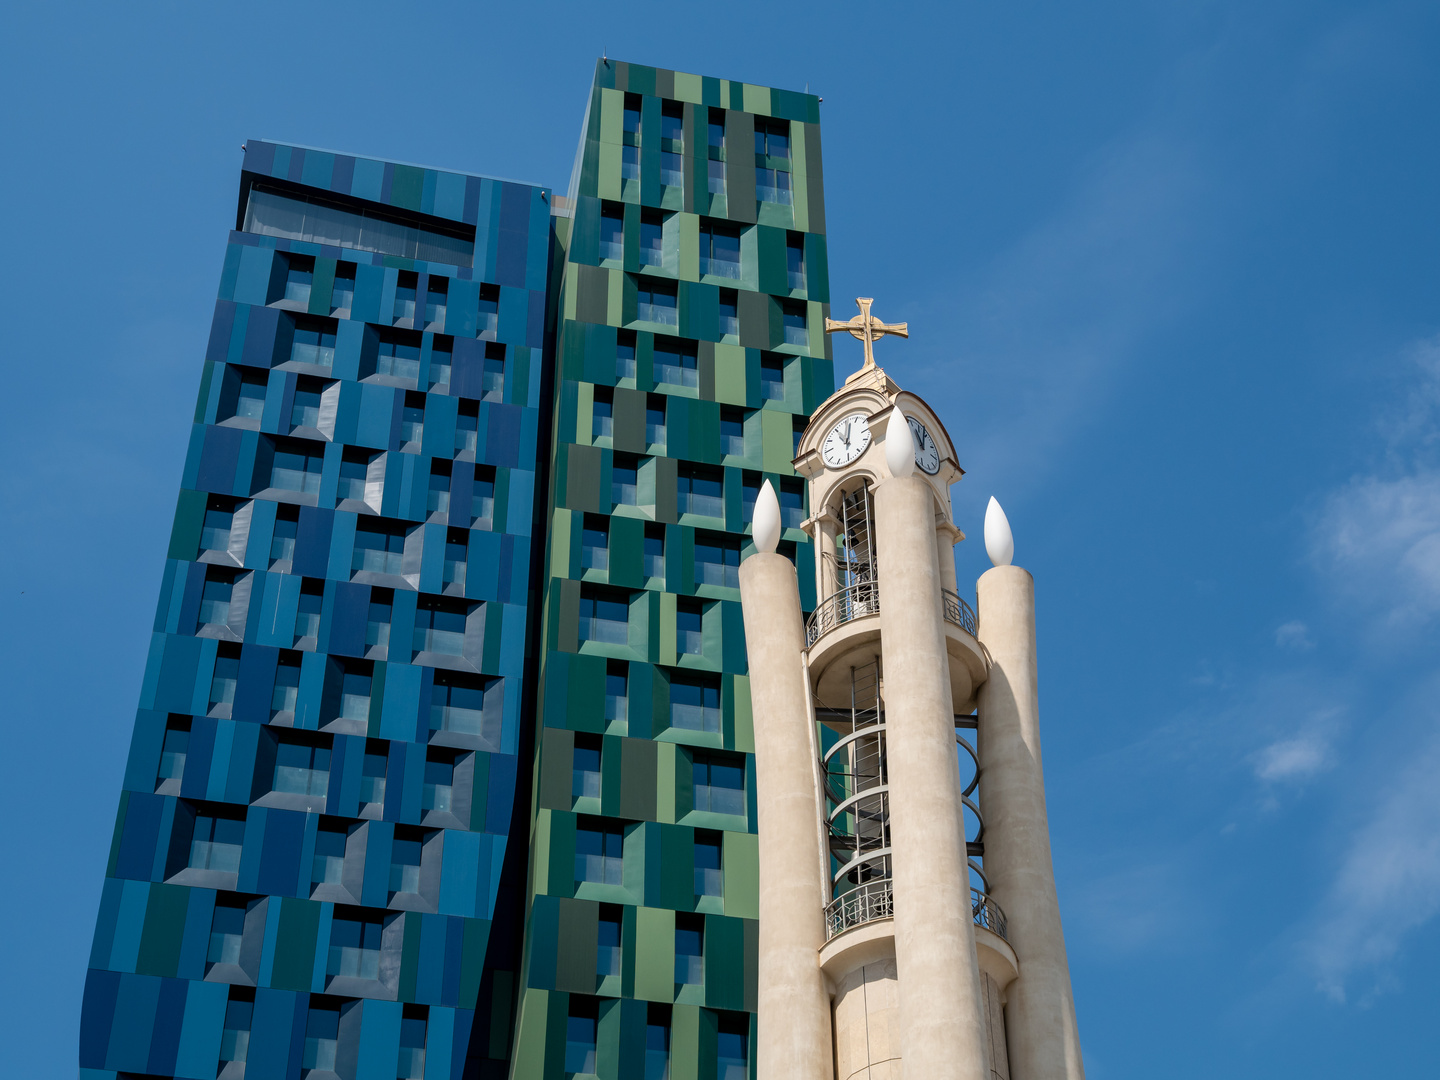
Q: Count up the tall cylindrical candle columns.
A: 3